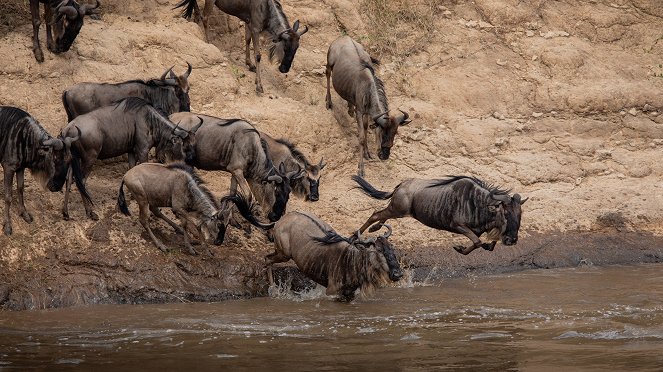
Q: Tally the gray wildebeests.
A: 11